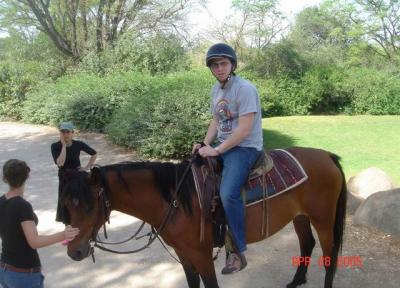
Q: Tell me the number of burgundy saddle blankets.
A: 1